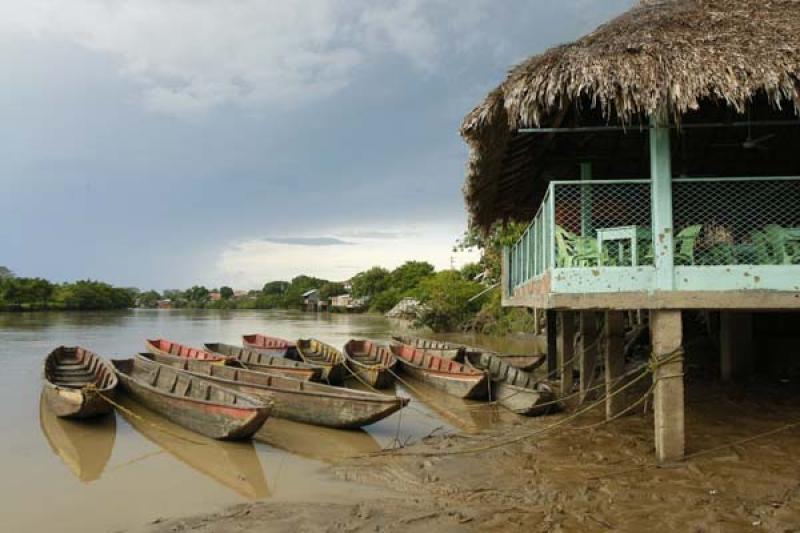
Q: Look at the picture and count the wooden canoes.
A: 12